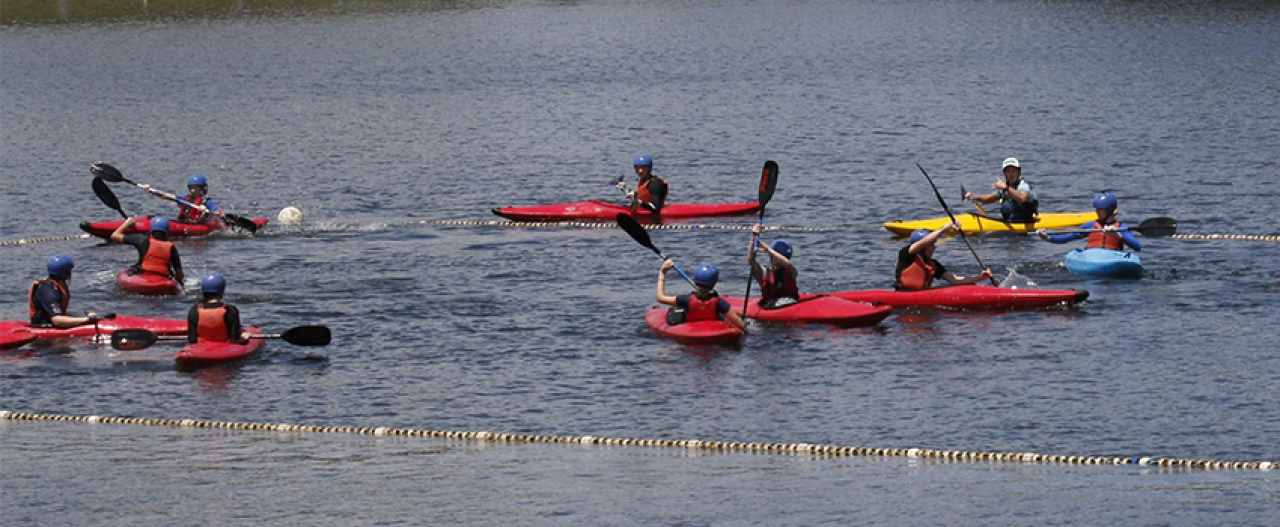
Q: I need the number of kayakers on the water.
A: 10